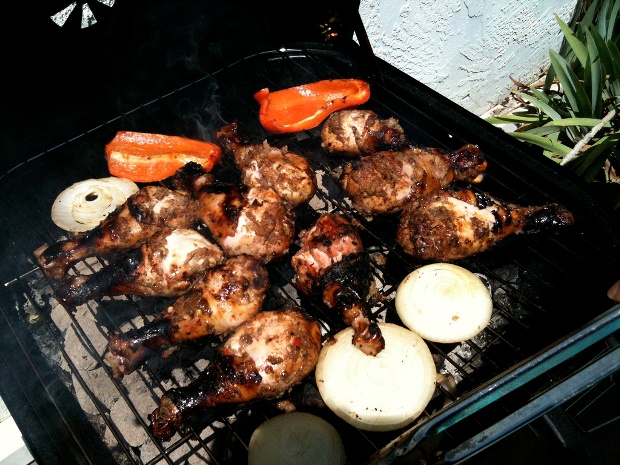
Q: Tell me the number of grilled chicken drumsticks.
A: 10